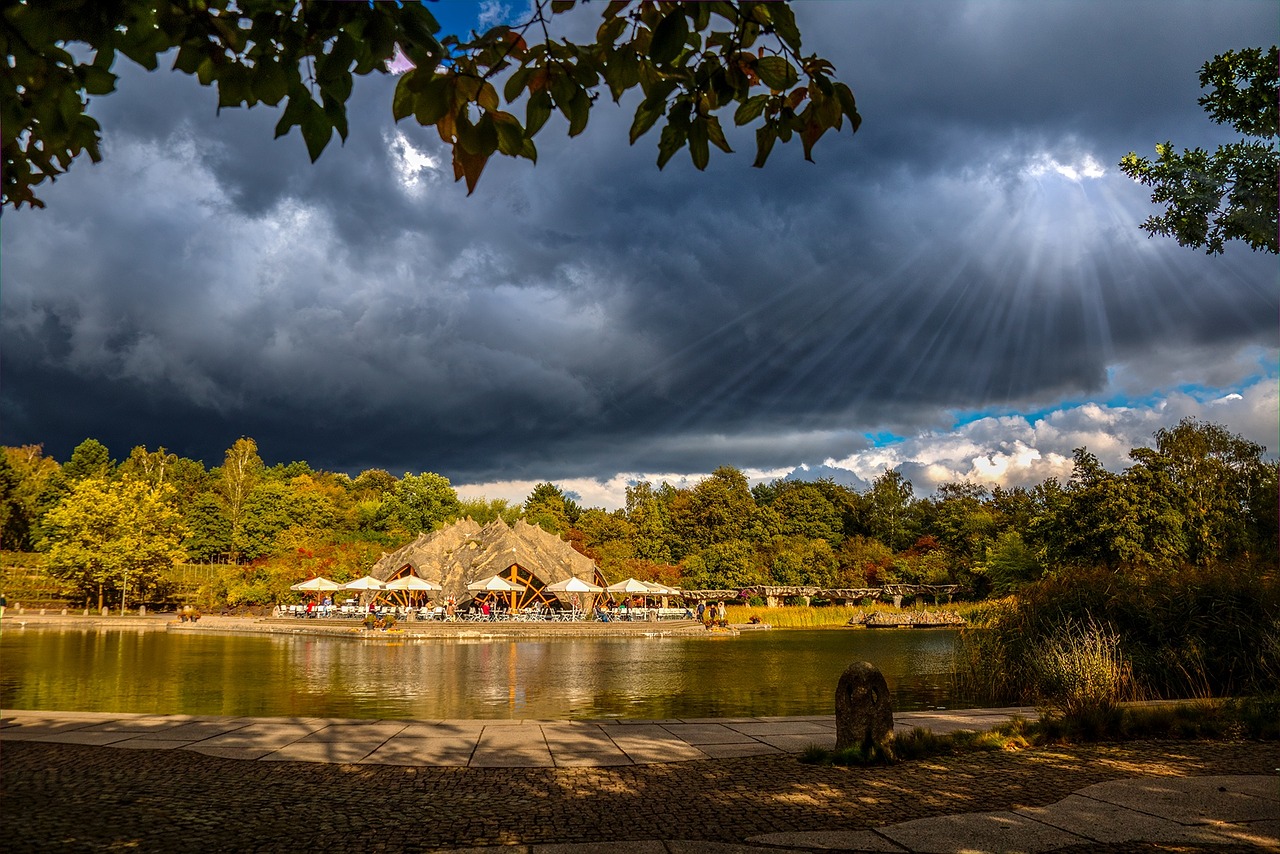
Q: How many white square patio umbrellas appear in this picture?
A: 8